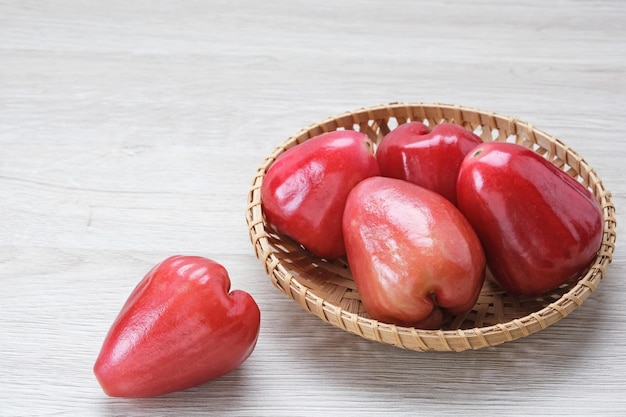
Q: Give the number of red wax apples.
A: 5